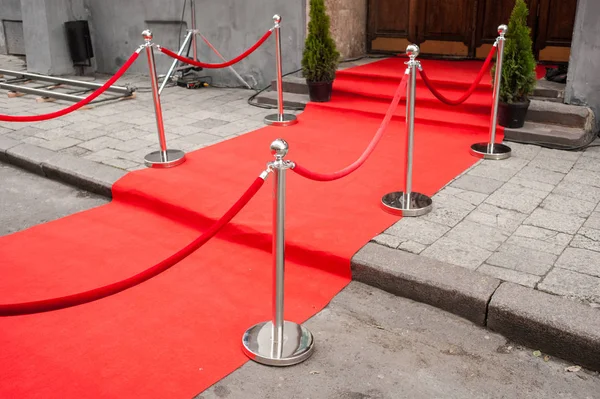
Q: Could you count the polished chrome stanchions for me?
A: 5